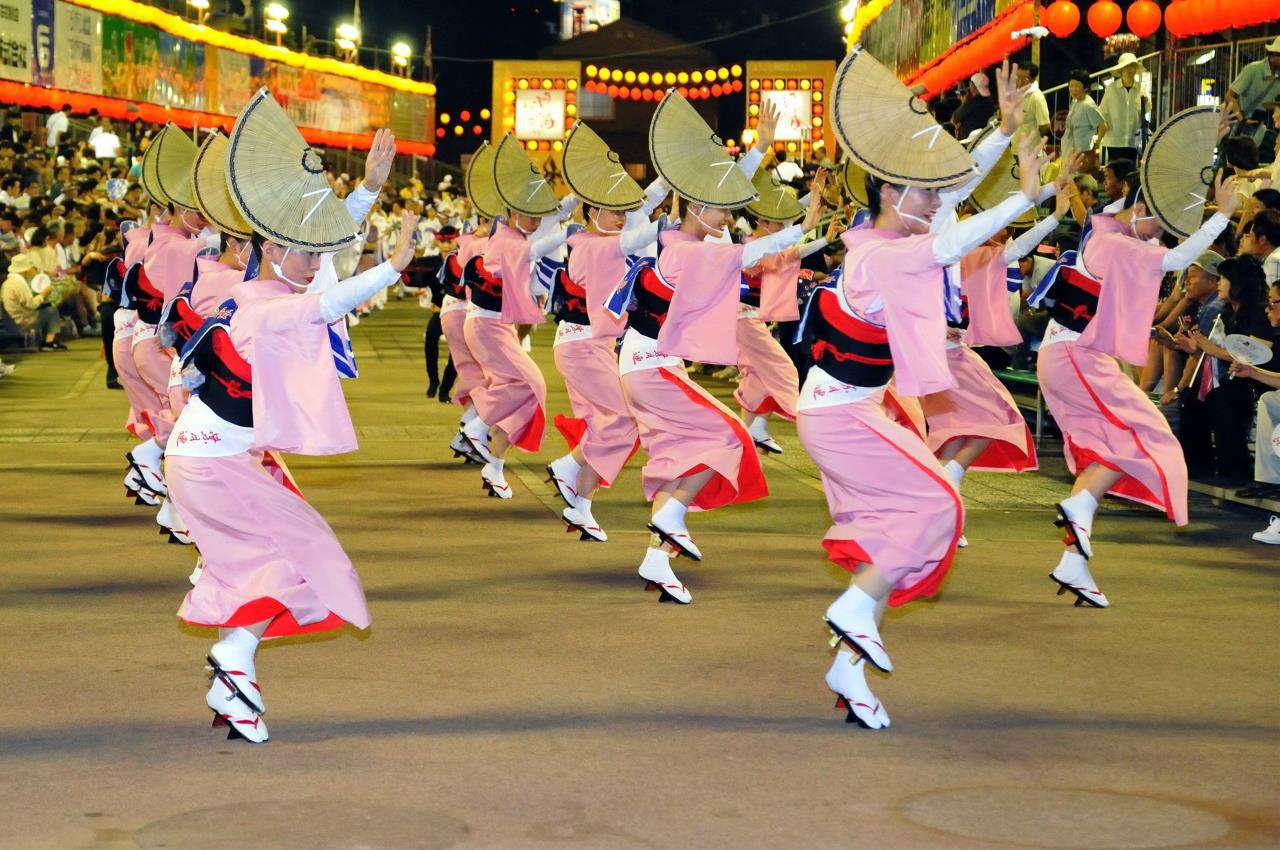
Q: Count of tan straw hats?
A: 13